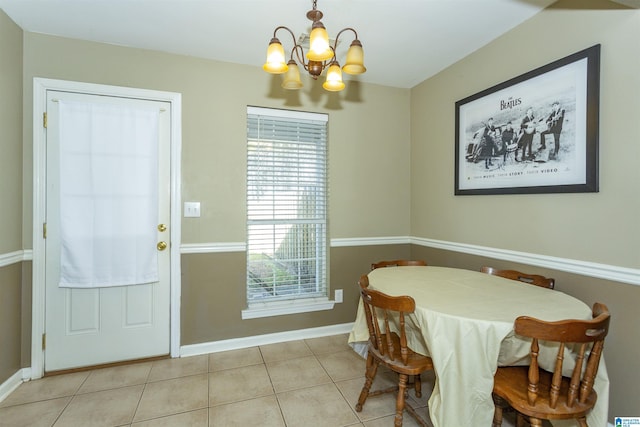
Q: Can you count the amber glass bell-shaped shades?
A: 5